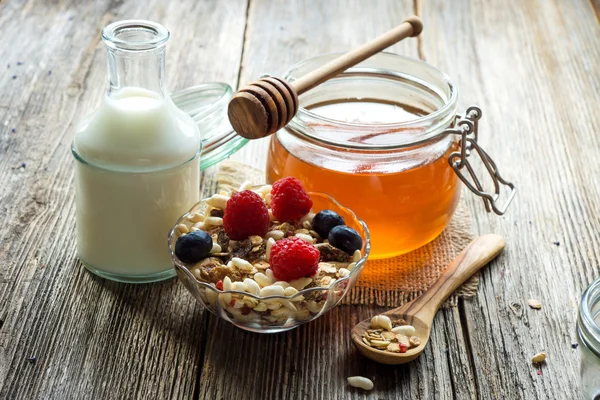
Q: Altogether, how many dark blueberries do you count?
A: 3